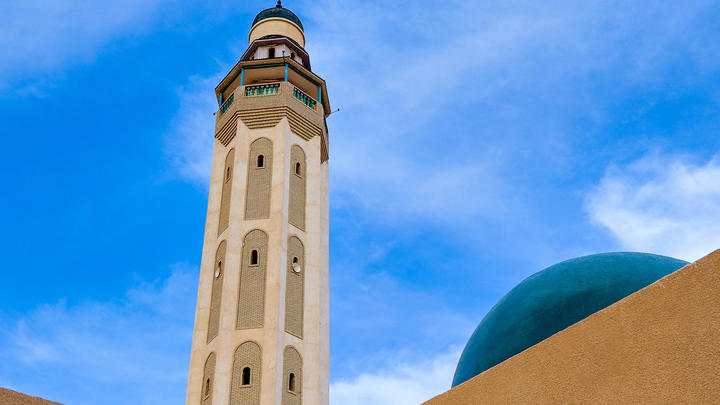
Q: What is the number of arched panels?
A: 9